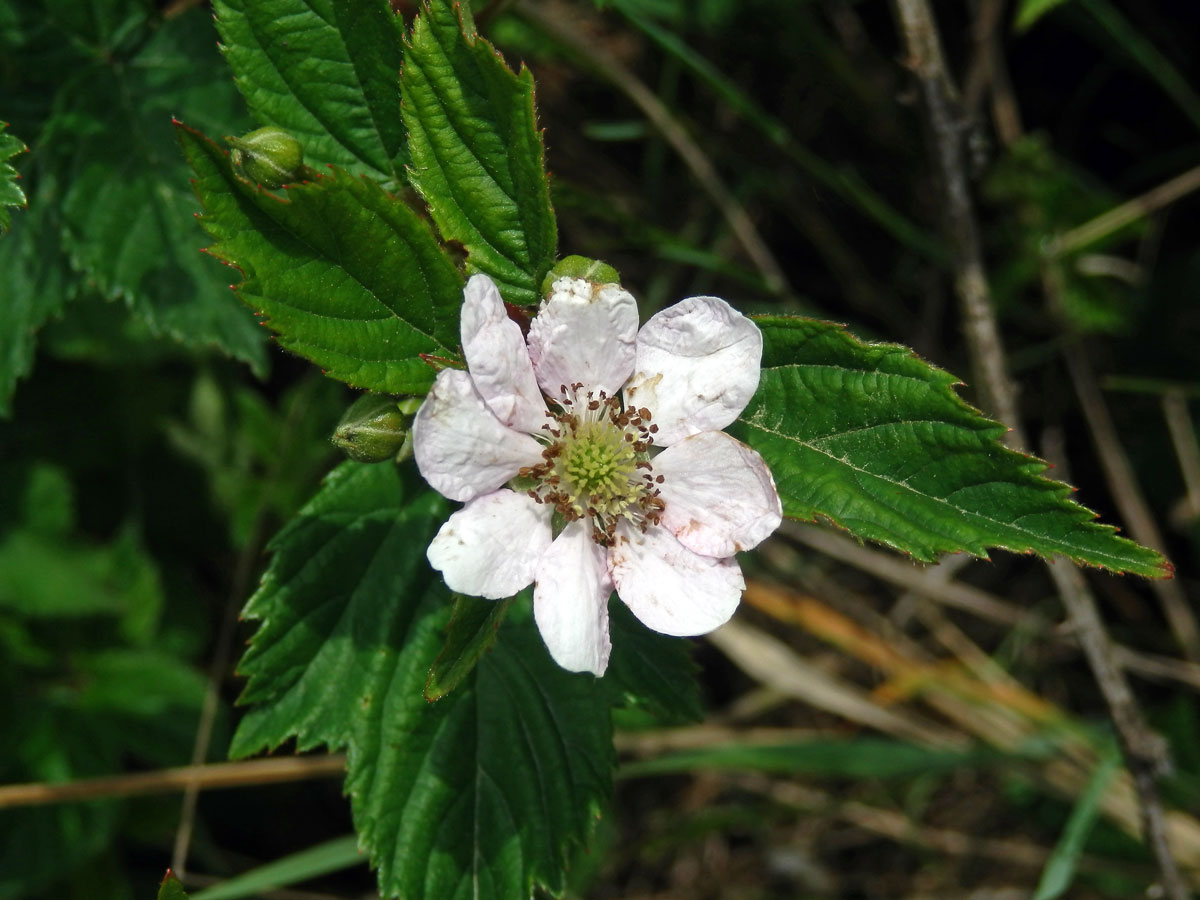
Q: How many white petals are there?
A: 8